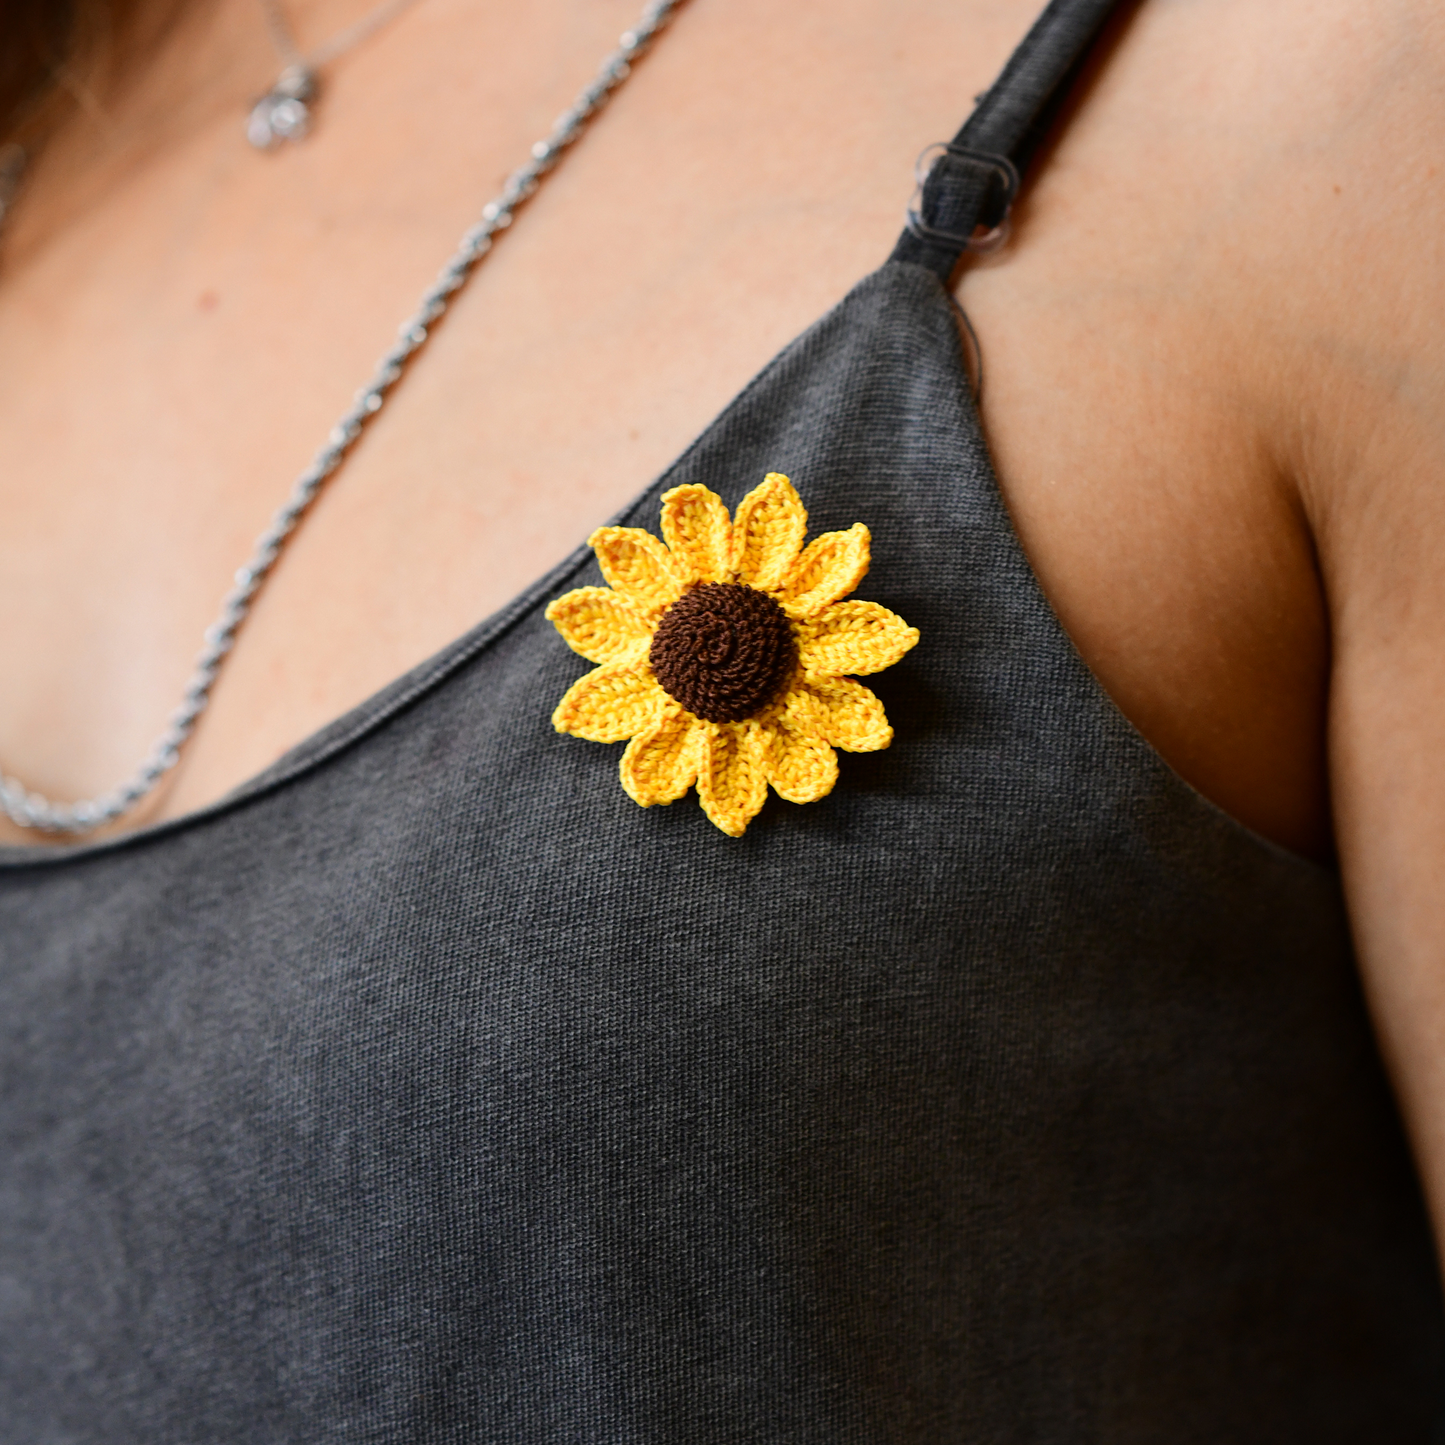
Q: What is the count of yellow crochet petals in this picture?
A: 11